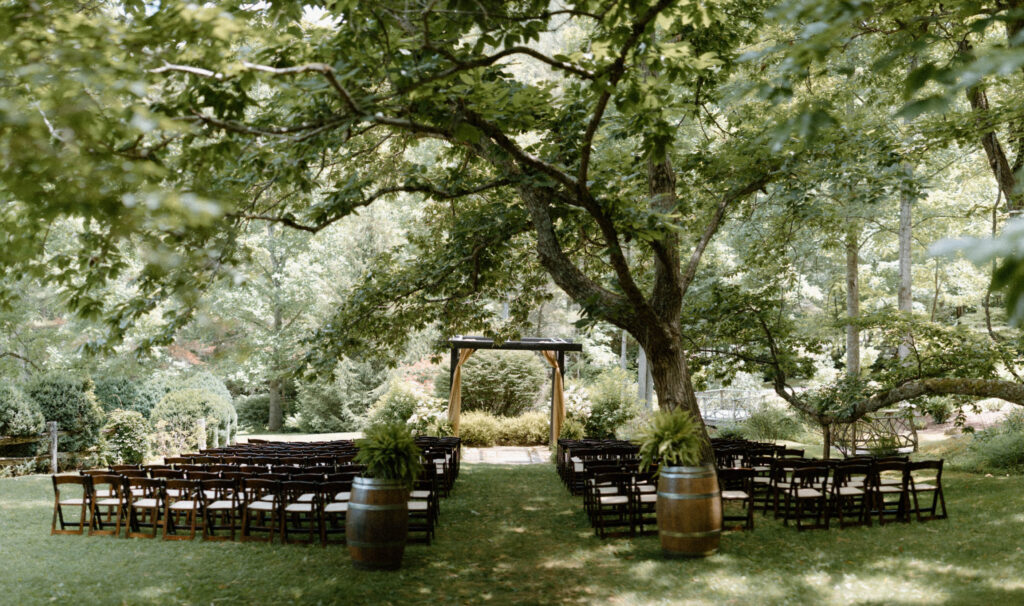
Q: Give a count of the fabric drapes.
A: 2